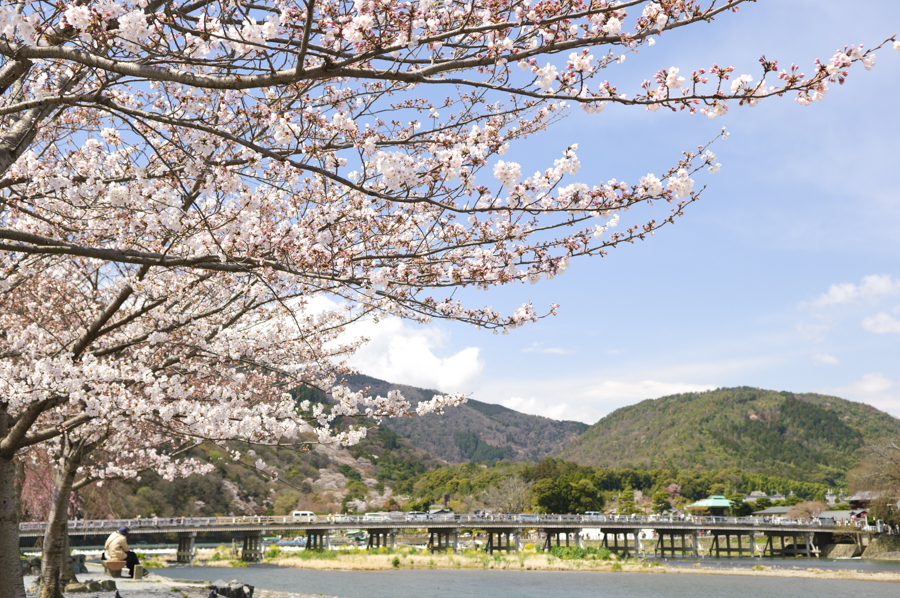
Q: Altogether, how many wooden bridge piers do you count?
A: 11